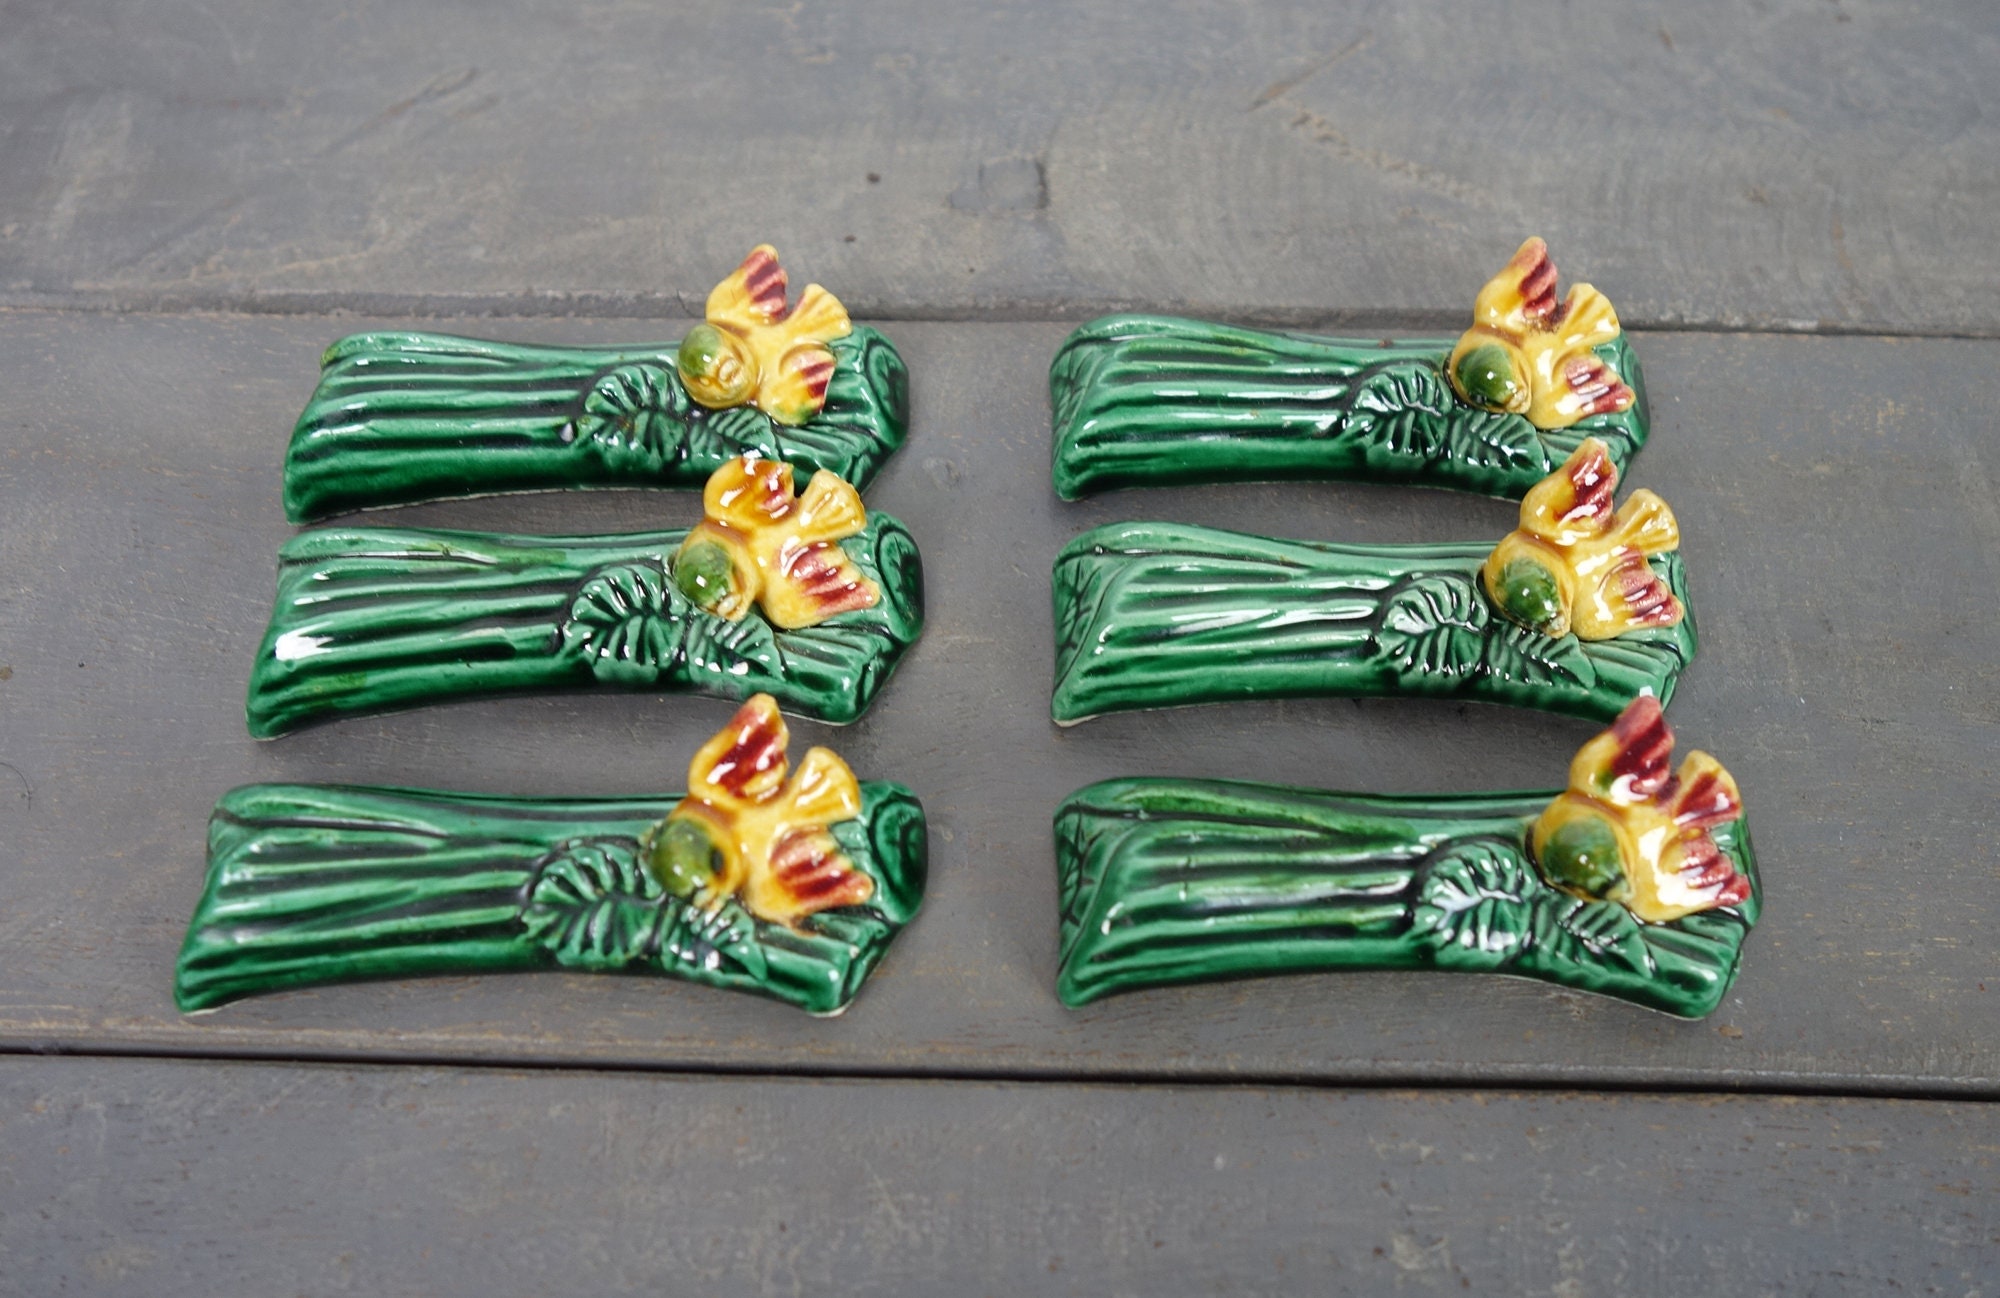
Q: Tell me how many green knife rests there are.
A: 6